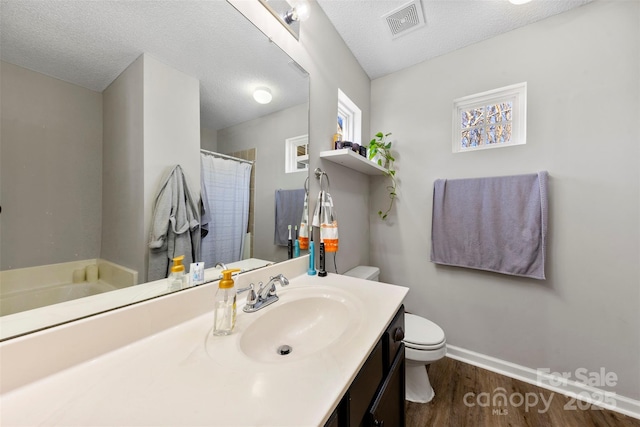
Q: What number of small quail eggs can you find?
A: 0